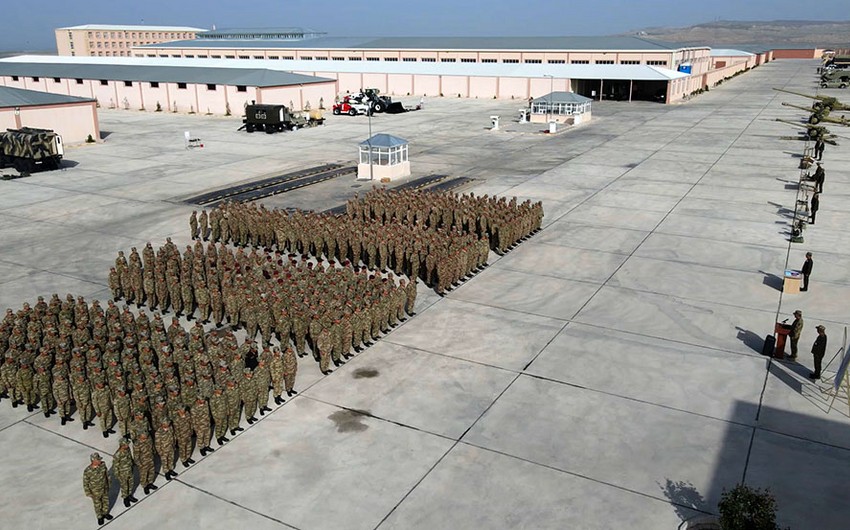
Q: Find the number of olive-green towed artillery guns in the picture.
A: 3